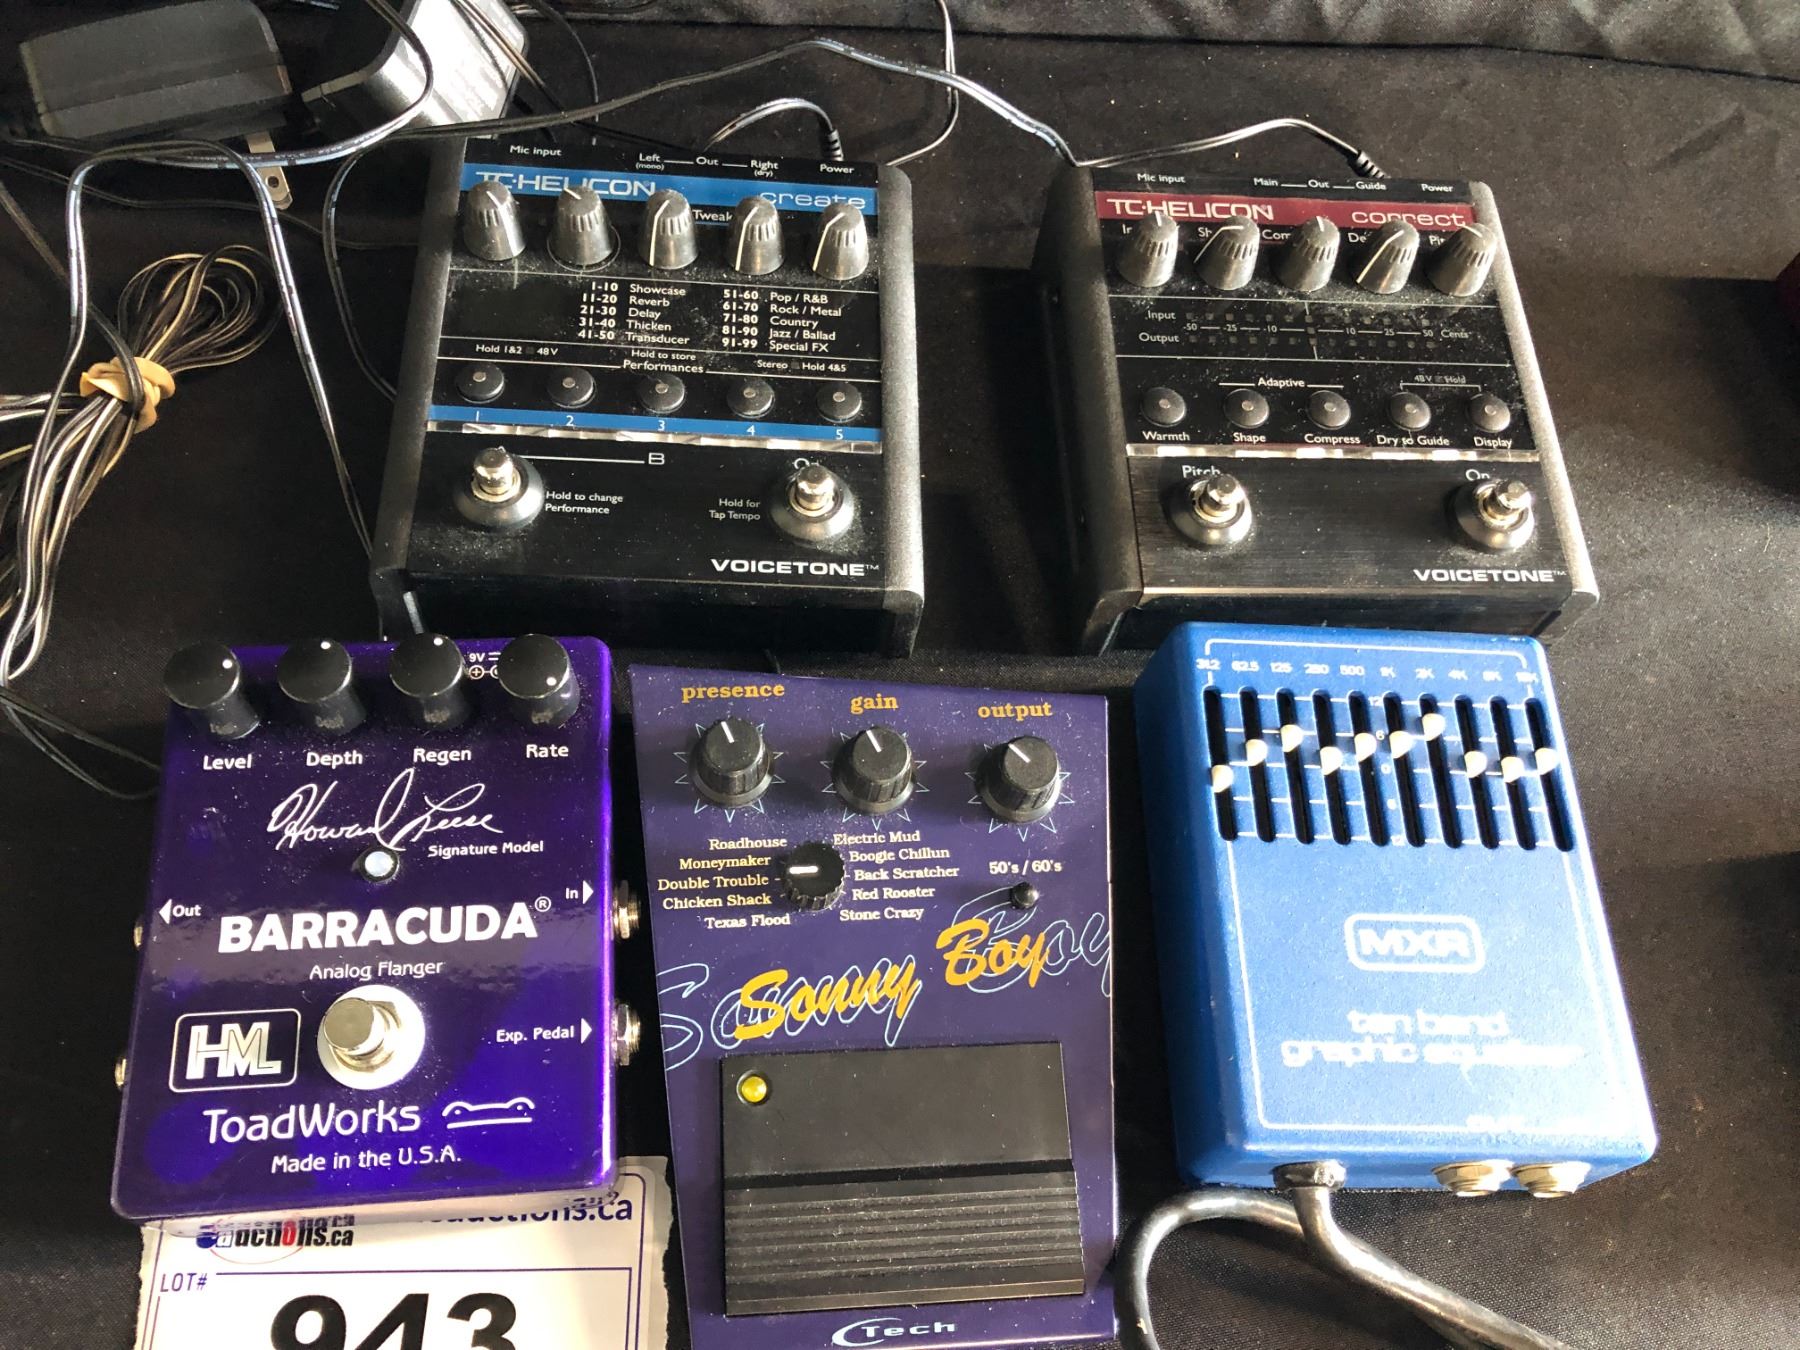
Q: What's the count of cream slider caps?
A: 10